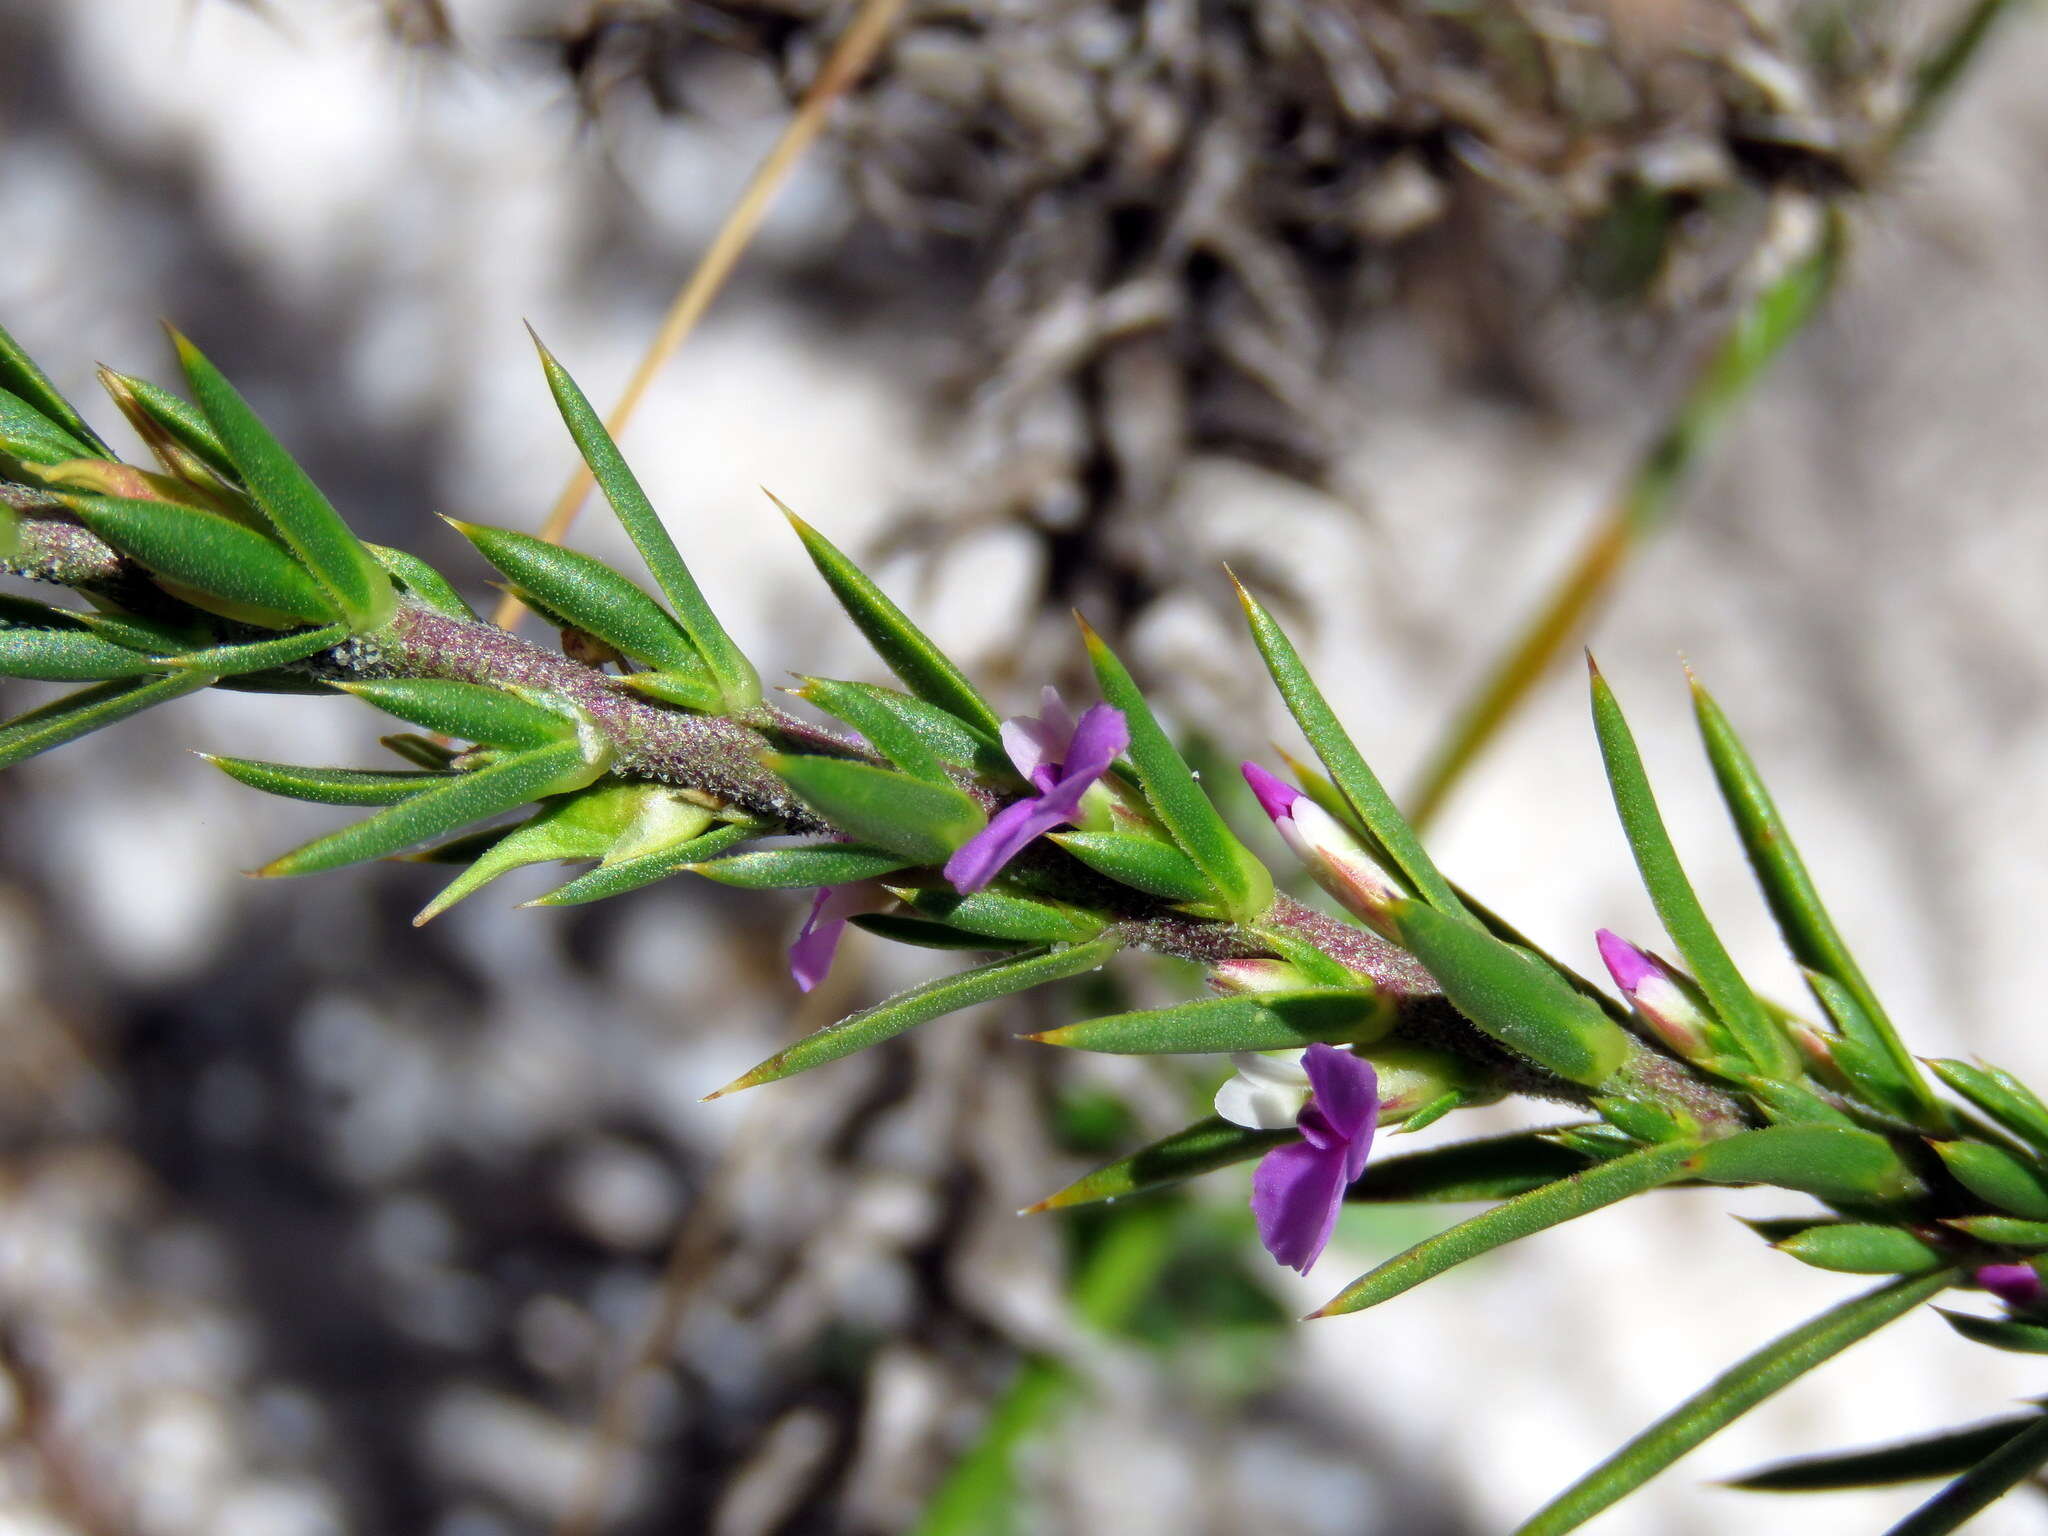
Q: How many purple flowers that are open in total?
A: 3